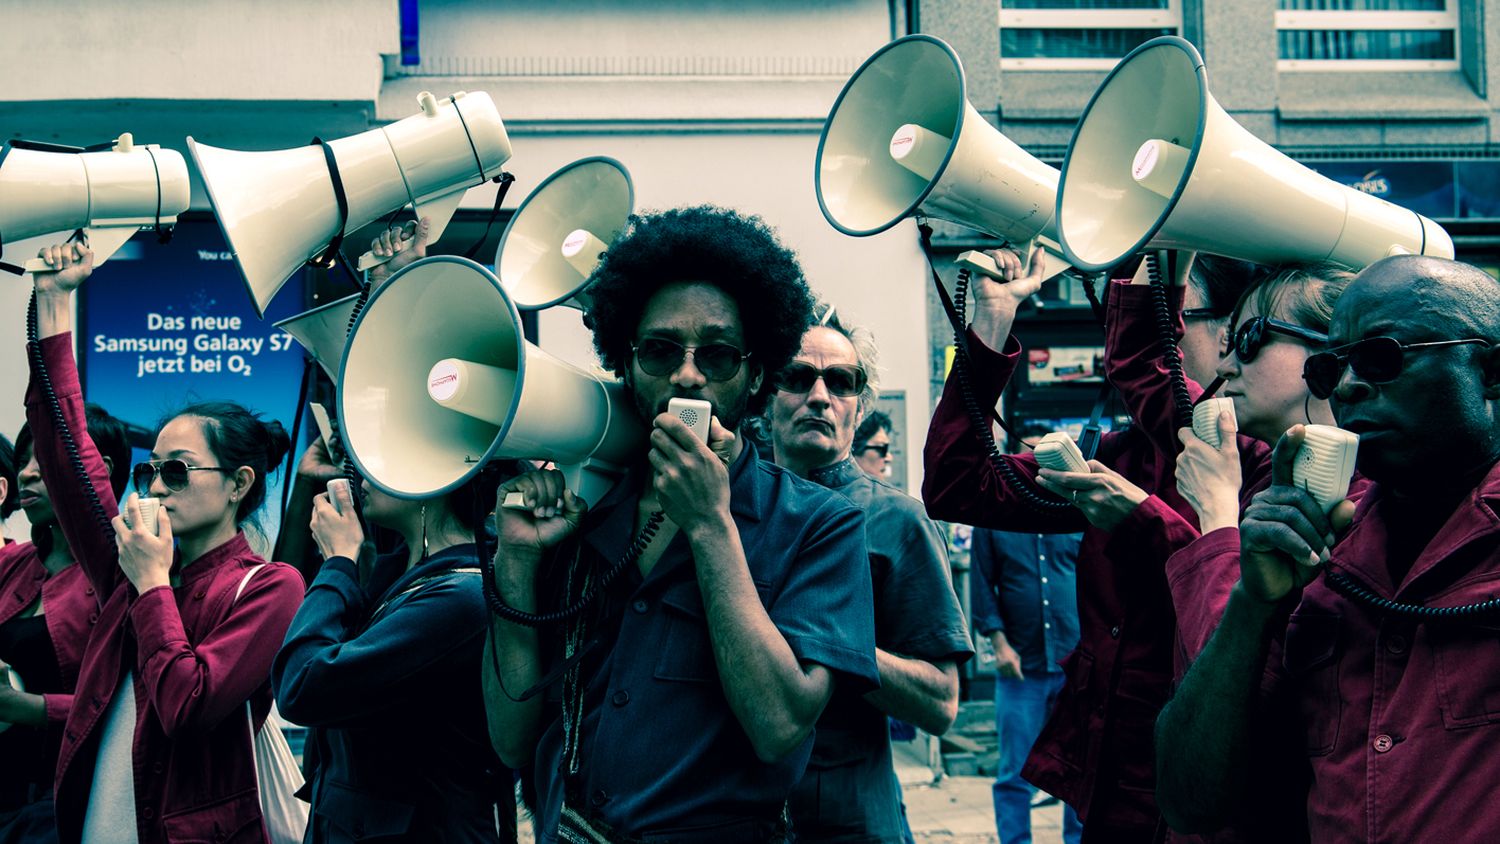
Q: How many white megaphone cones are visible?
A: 7